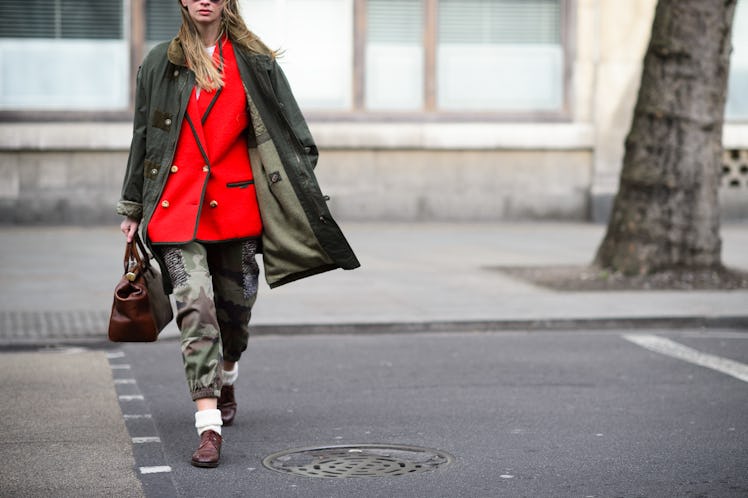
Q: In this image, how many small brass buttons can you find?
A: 4